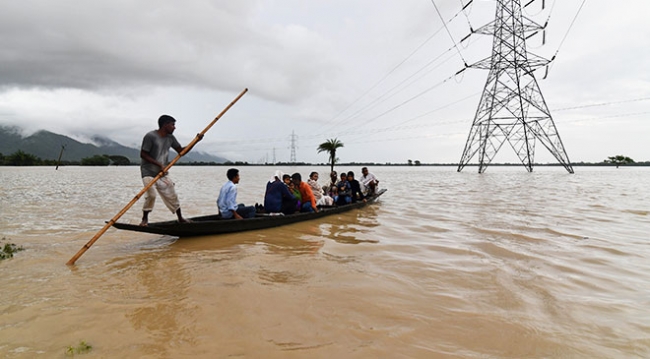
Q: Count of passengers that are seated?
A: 10